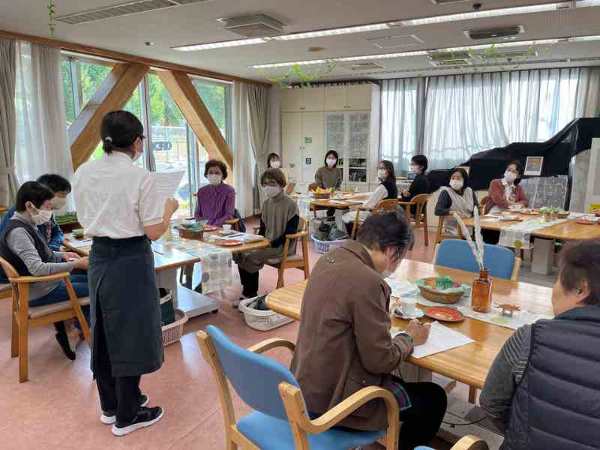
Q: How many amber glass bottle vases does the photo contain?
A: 1